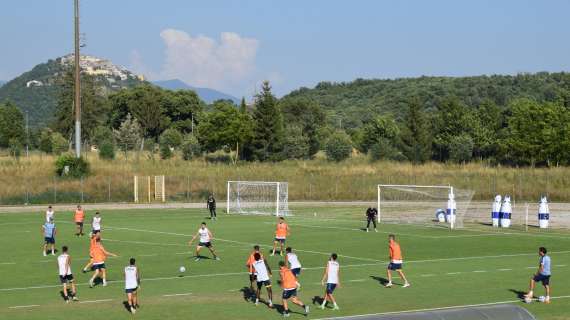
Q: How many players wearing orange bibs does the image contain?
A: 7